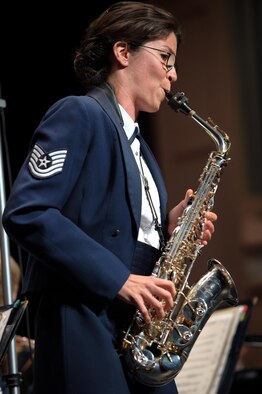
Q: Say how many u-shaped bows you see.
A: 1